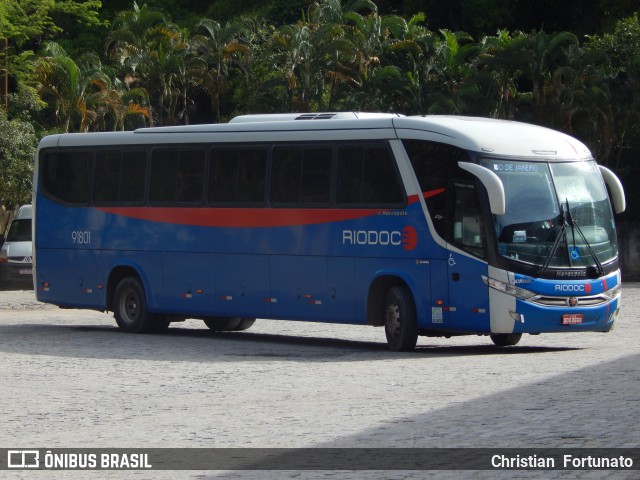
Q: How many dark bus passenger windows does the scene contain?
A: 6